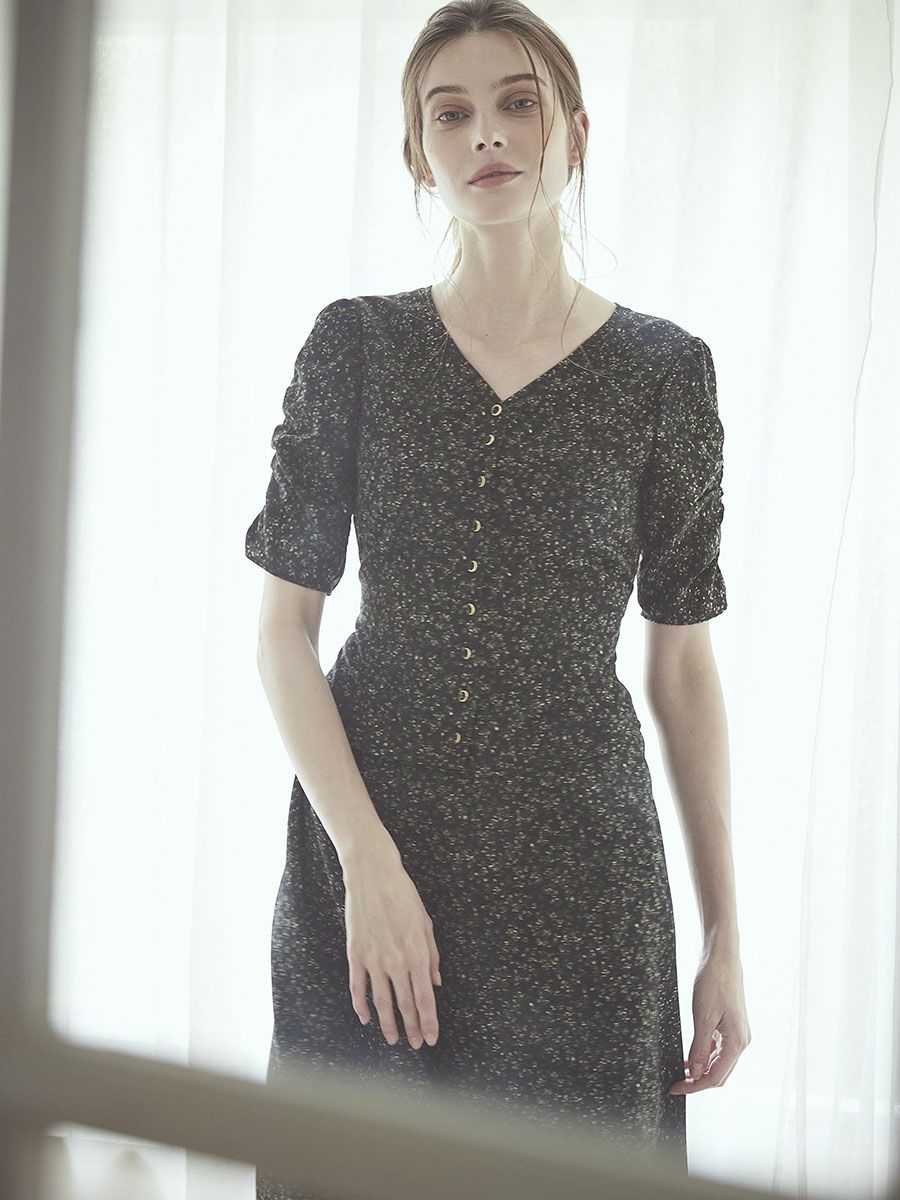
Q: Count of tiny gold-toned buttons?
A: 9